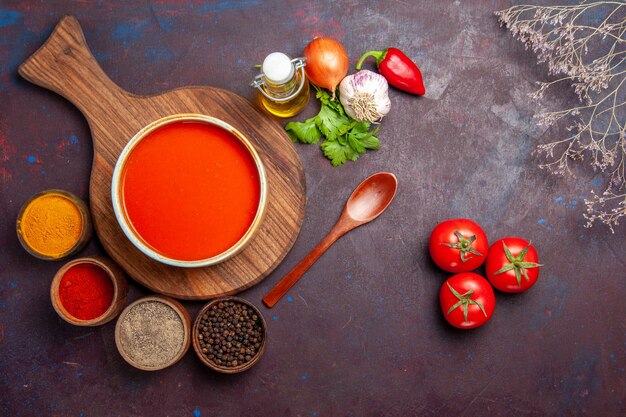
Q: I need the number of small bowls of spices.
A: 4